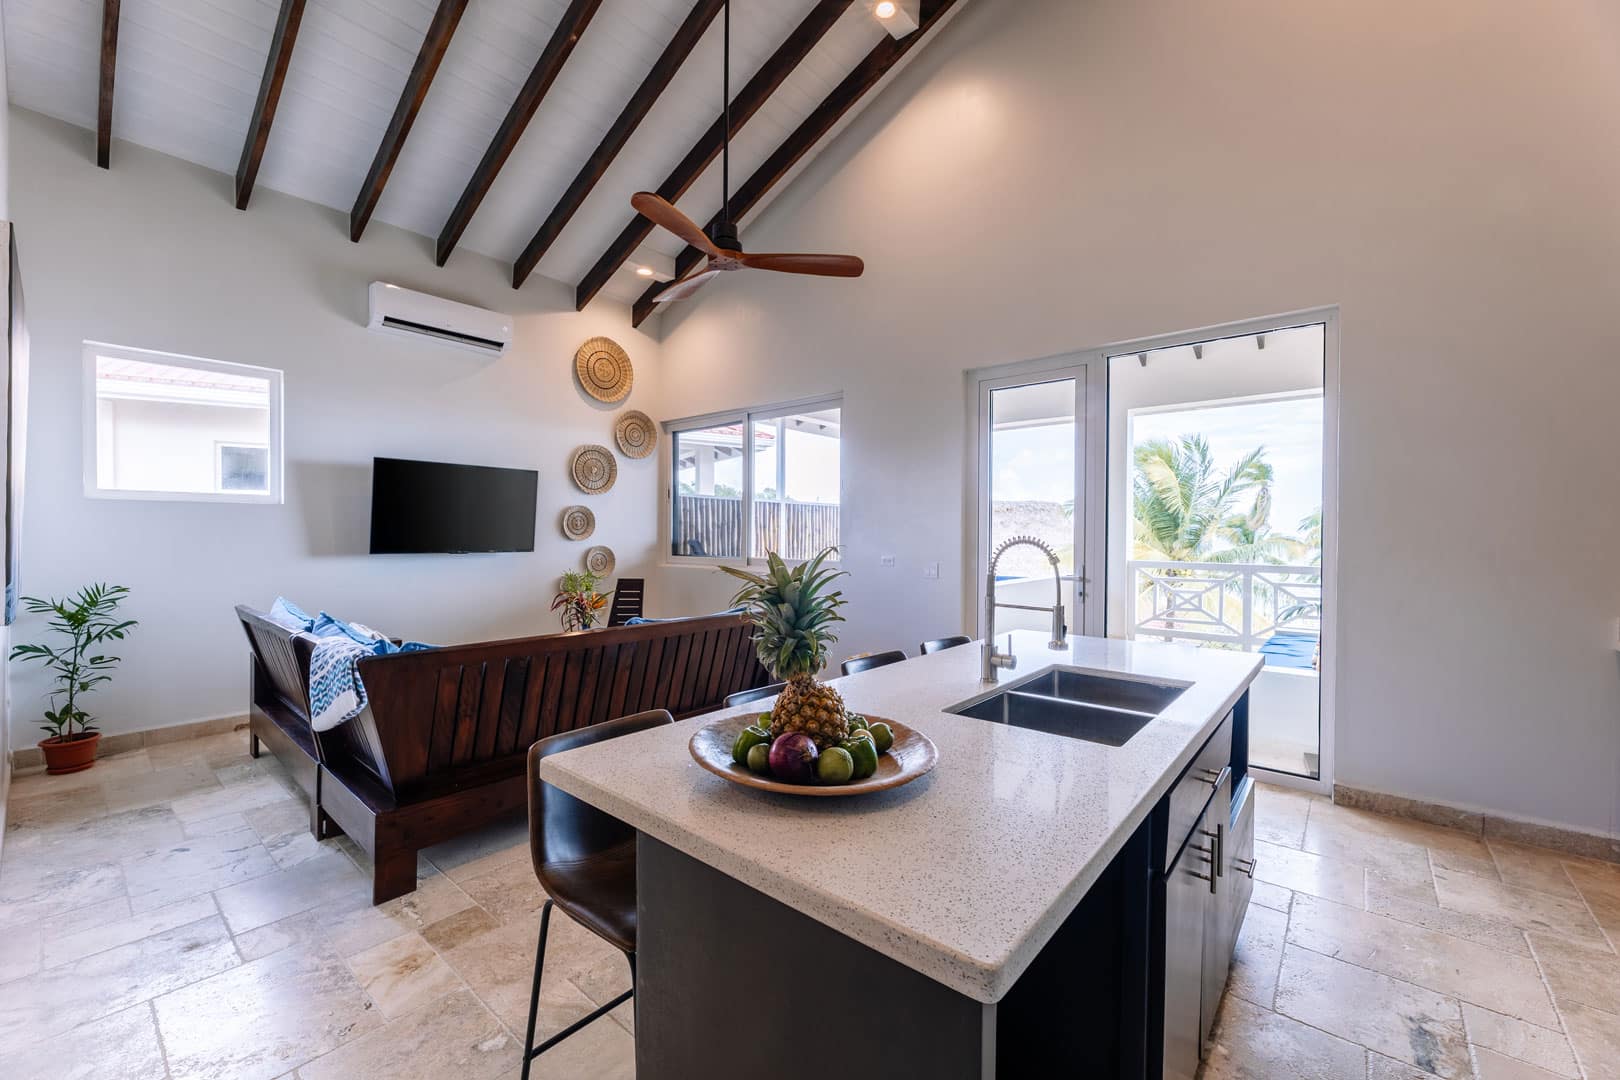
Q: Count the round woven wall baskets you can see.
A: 5